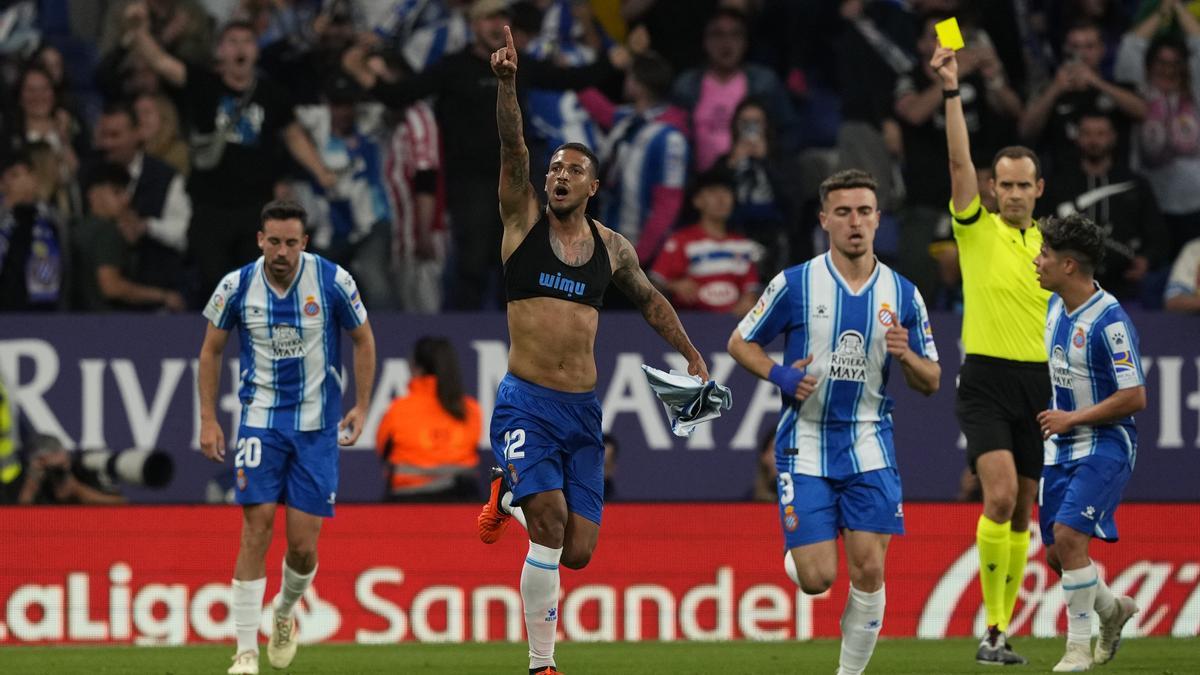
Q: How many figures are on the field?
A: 5